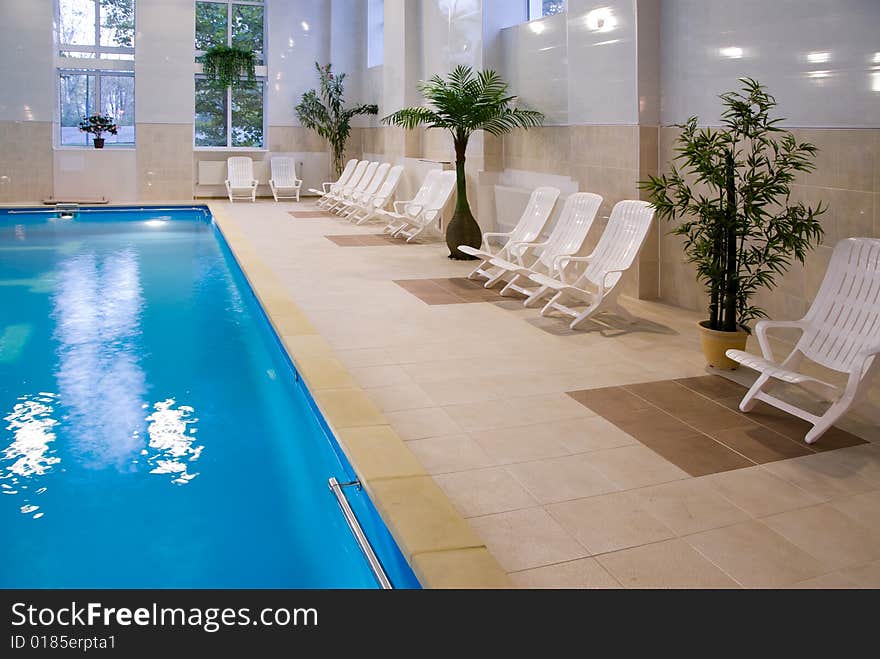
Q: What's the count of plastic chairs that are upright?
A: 13